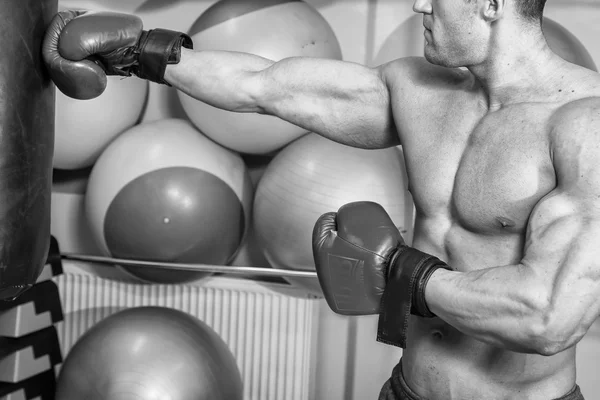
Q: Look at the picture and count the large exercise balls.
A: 6